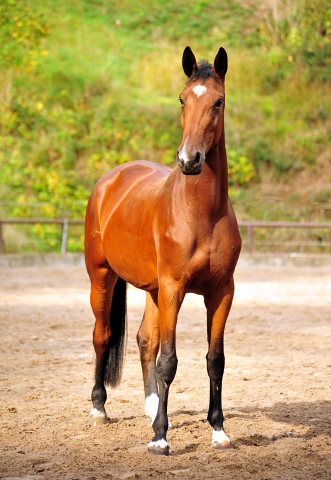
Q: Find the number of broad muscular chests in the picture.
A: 1